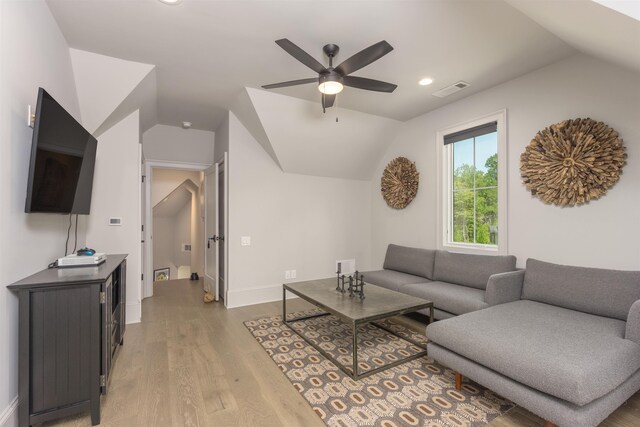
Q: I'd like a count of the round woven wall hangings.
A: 2